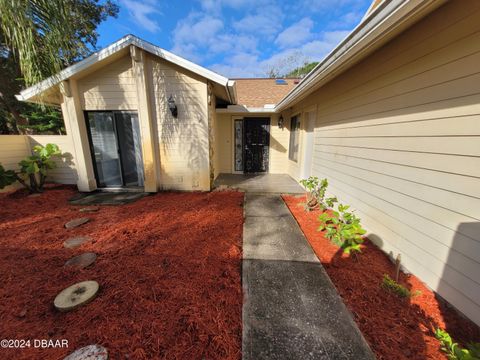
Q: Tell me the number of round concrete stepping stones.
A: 6